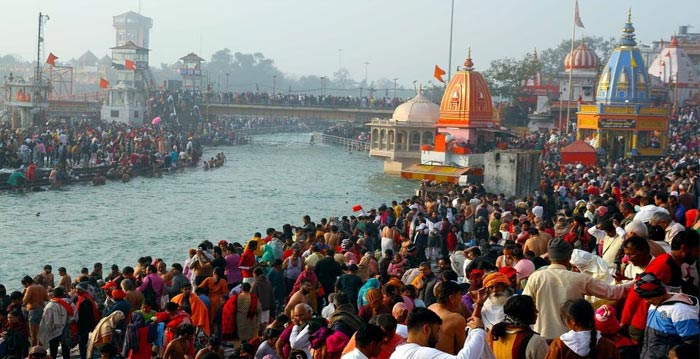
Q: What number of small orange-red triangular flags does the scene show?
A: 4